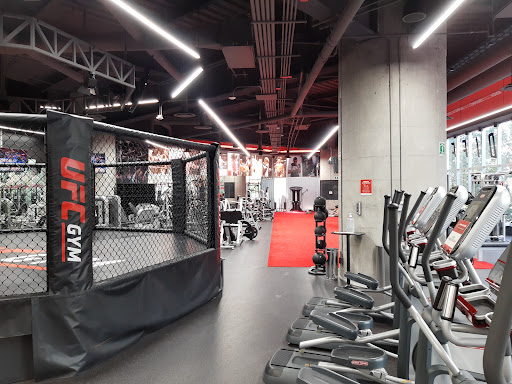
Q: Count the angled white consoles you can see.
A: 4